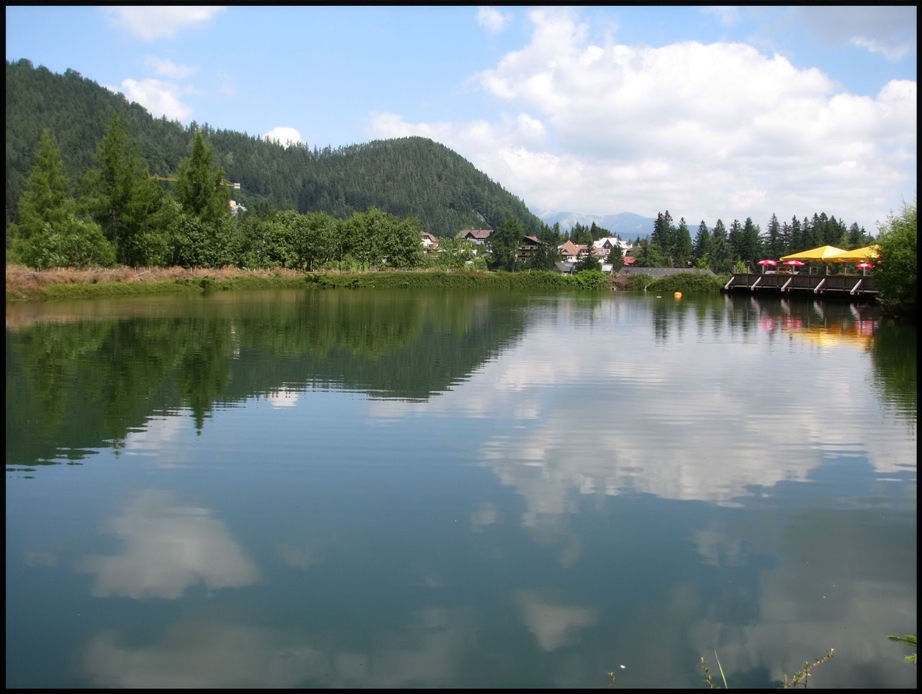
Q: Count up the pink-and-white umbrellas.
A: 3